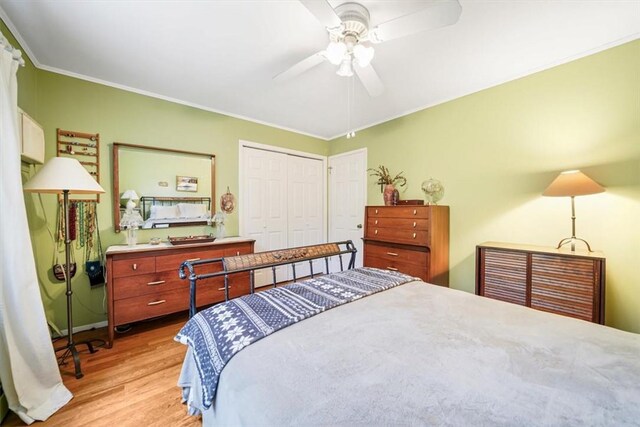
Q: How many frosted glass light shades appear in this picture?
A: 3